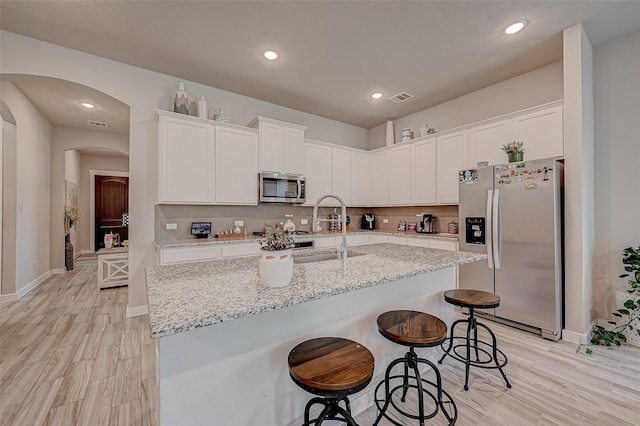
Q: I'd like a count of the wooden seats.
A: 3